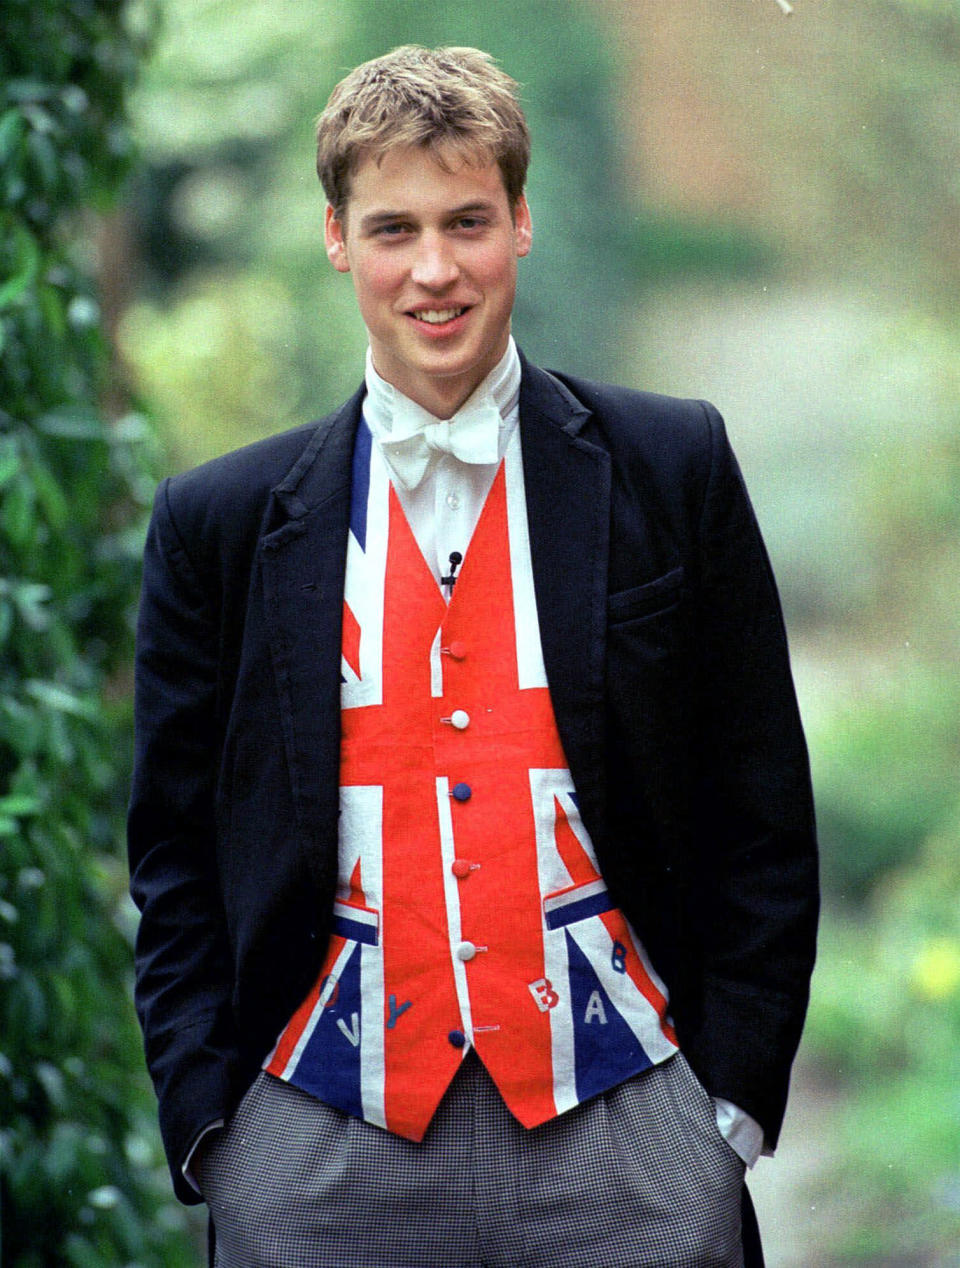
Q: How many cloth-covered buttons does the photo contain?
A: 6